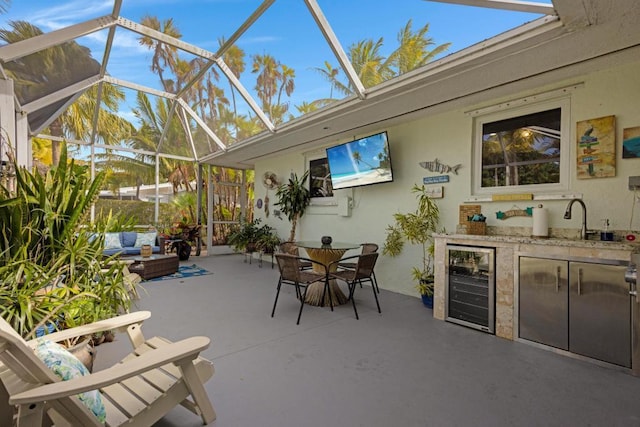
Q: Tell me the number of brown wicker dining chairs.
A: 4